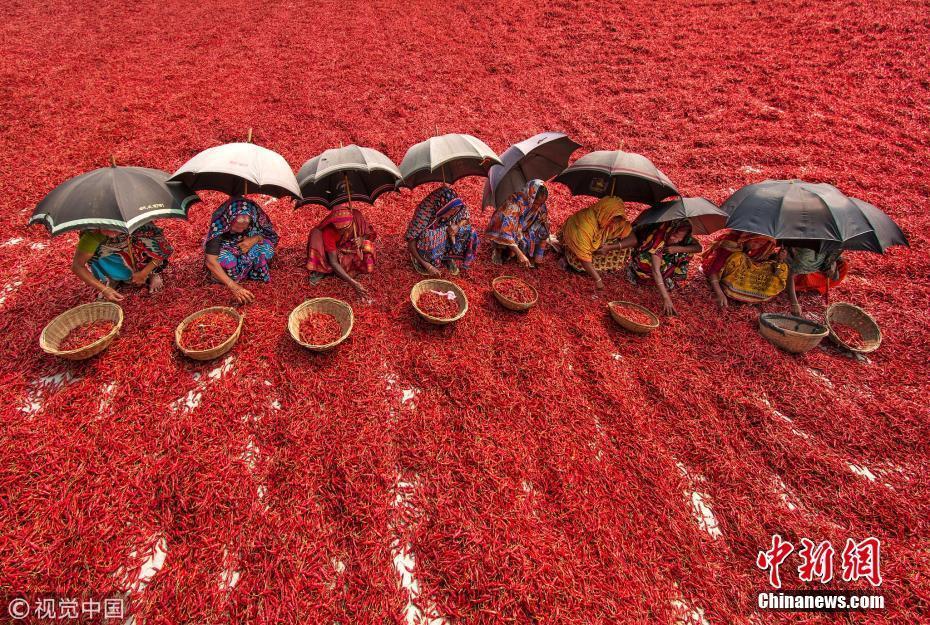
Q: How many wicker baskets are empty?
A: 1